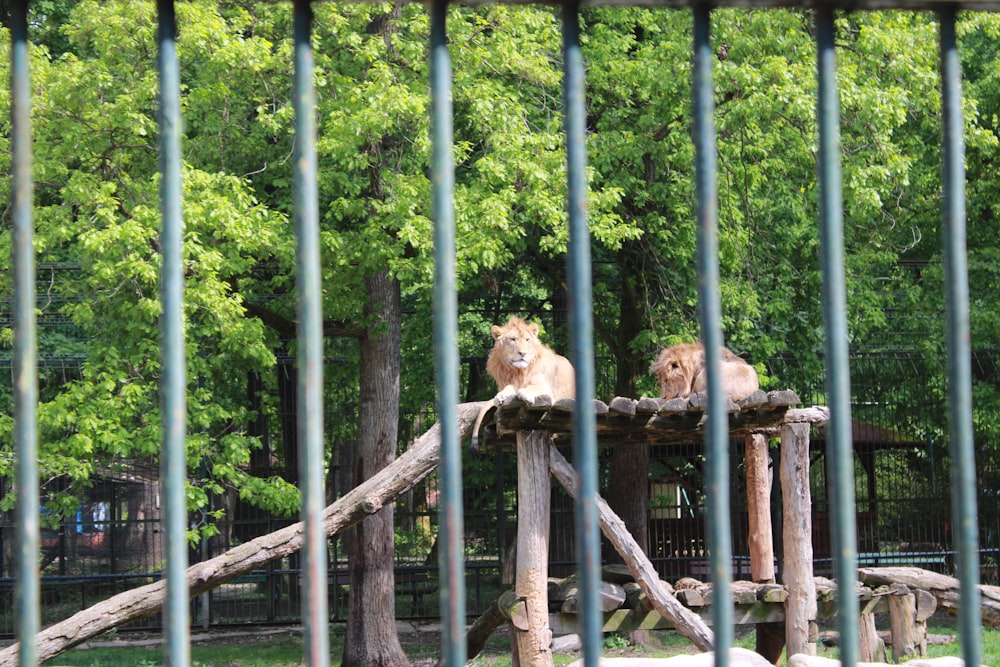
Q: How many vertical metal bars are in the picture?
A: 8